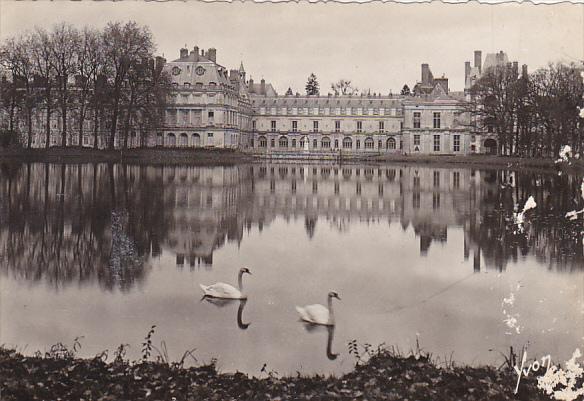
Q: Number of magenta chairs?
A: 0